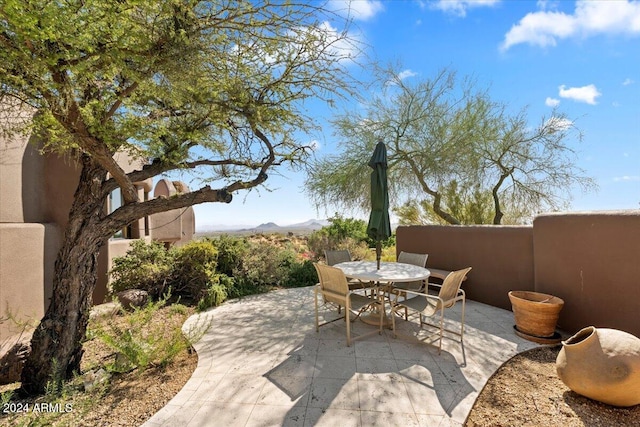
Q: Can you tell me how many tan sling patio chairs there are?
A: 4